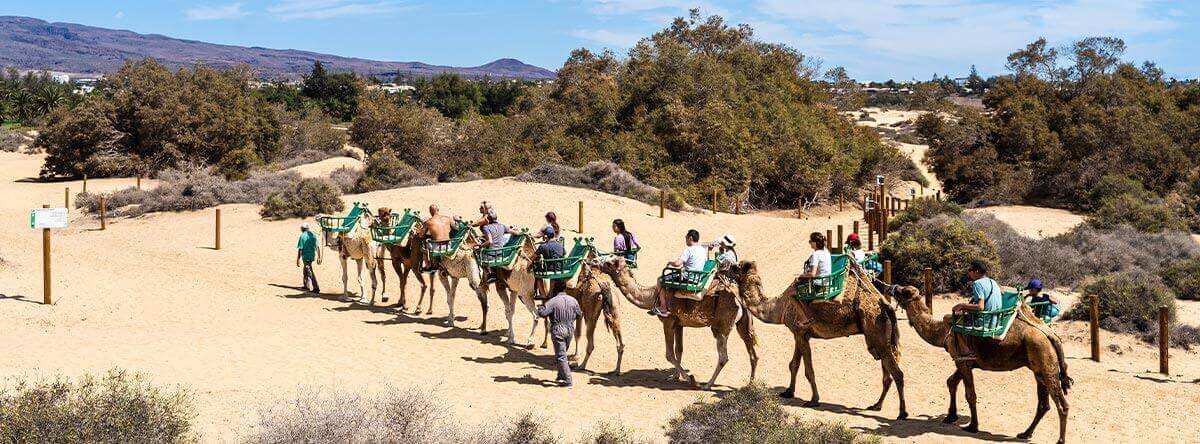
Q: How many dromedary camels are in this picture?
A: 8